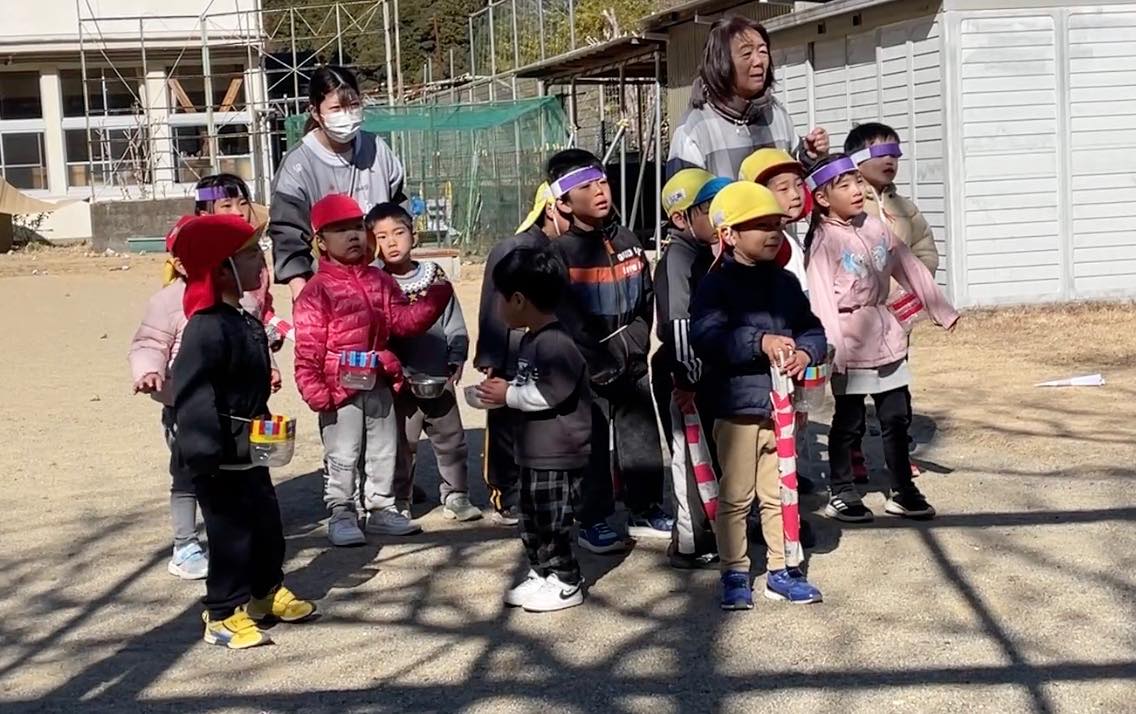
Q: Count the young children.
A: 13